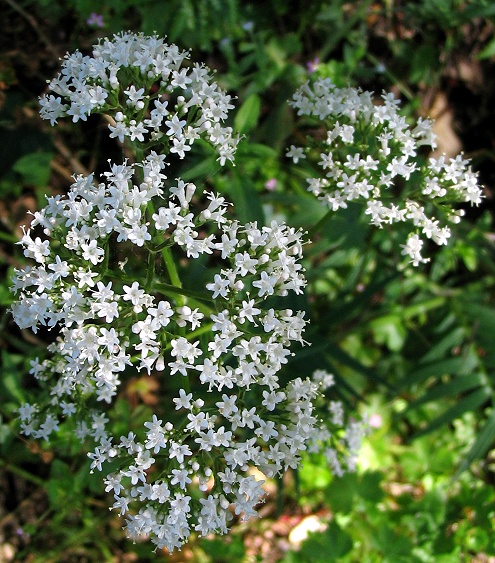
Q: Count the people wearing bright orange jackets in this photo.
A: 0